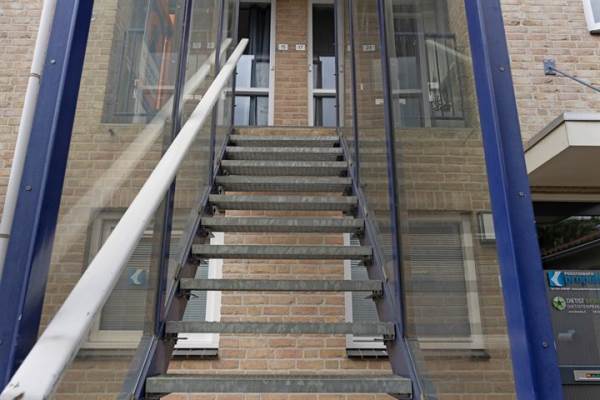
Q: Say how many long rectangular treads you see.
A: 10